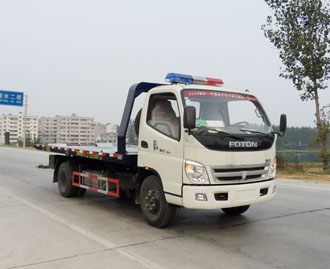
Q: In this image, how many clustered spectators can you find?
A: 0